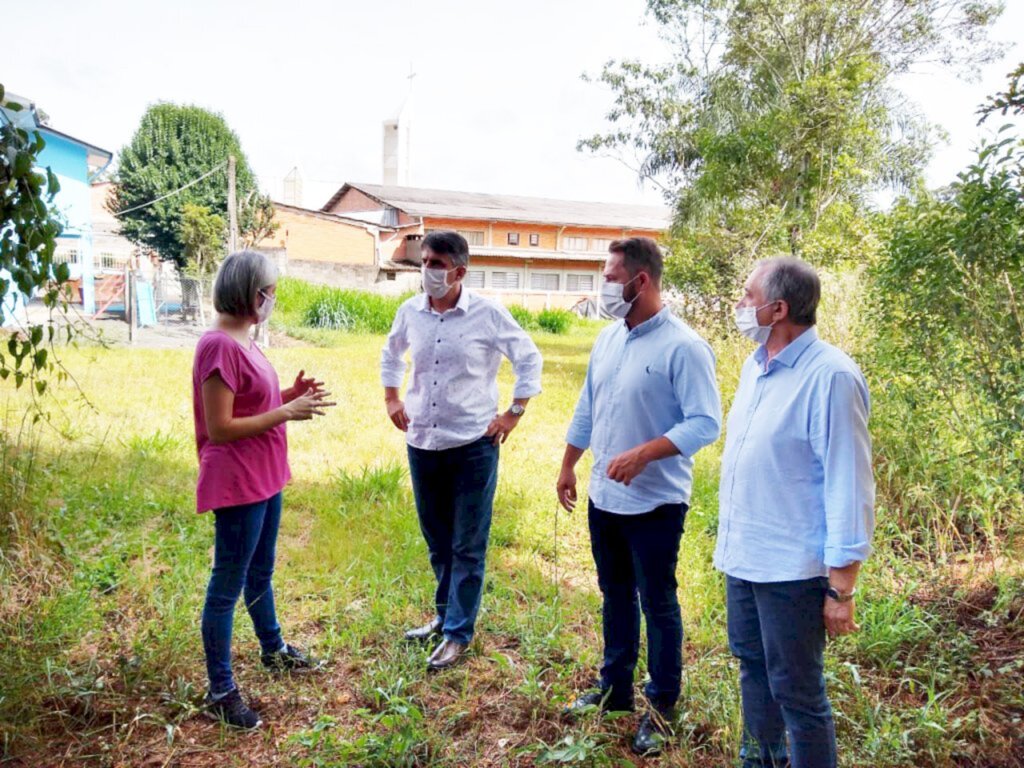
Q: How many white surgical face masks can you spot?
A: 4